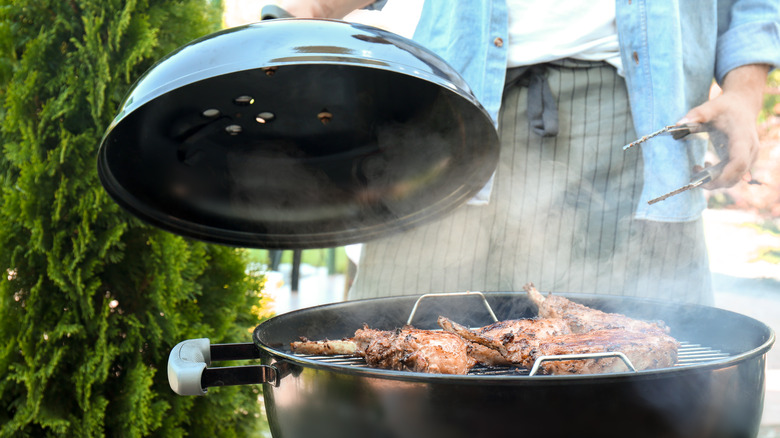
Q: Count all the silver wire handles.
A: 2